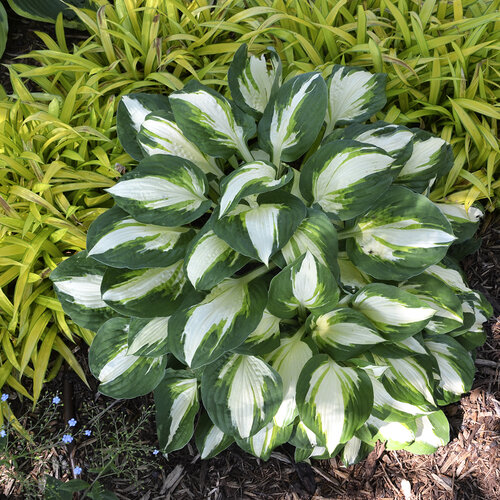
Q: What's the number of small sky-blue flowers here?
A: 8